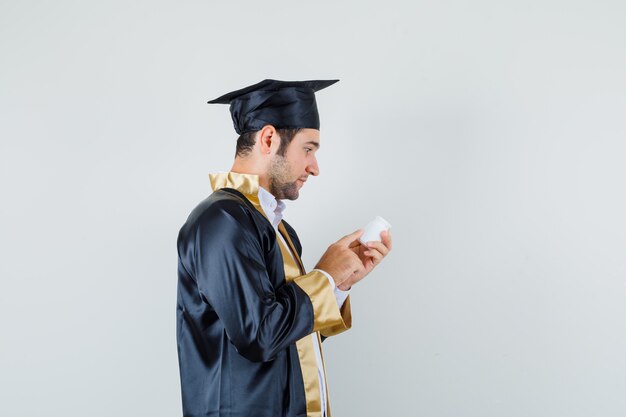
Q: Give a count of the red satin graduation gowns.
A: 0